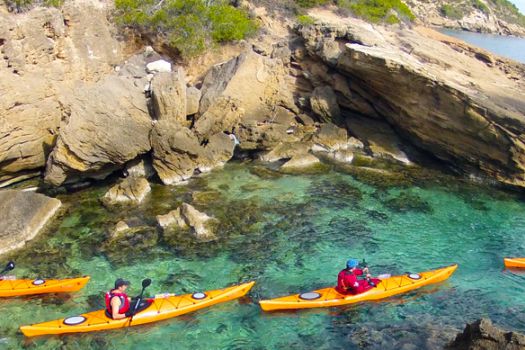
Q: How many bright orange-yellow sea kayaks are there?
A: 4